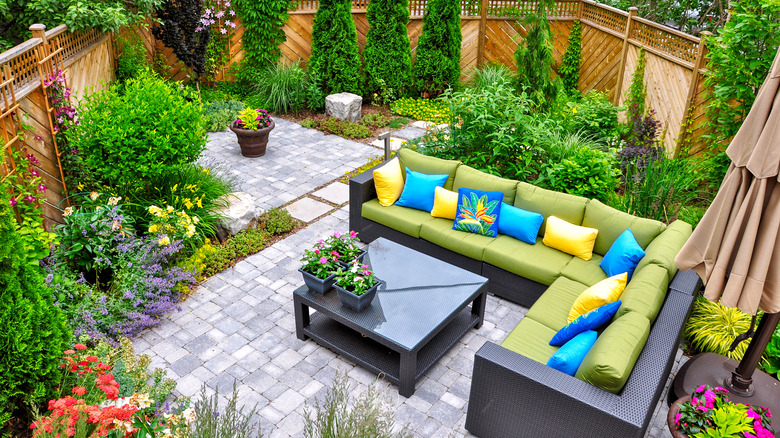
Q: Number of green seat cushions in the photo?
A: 6